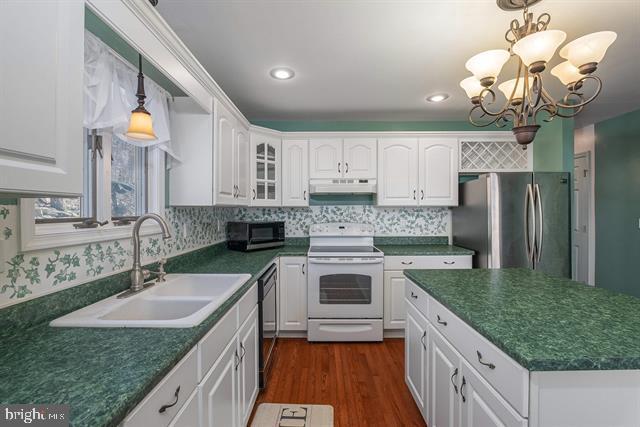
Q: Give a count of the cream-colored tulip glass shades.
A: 6